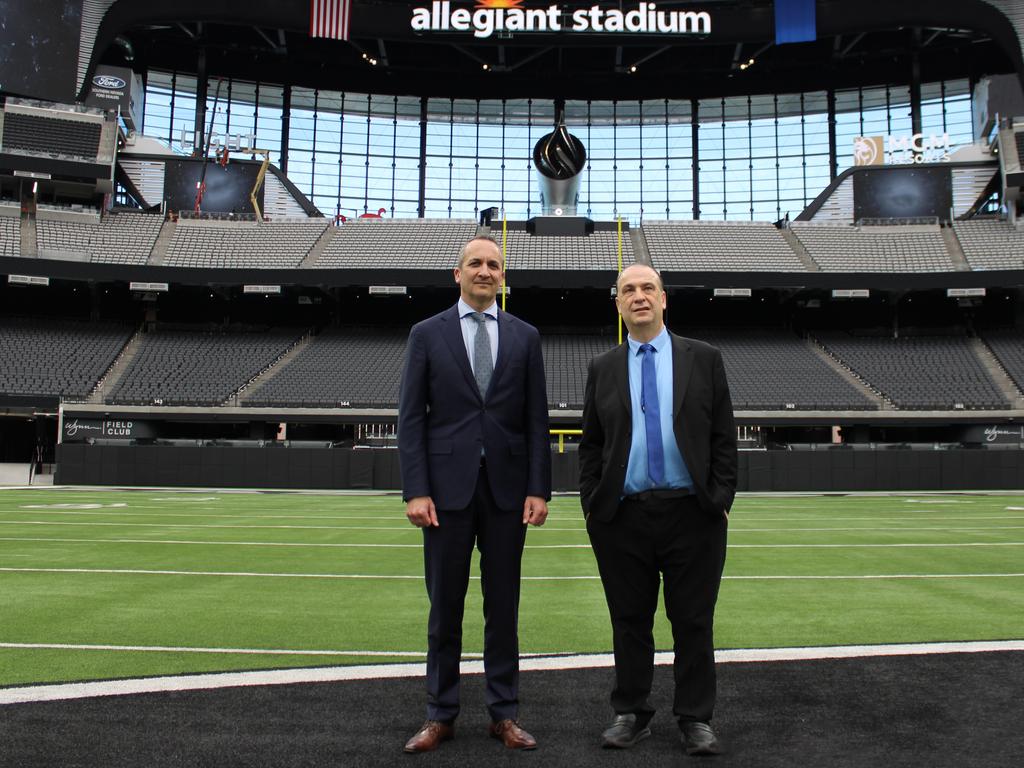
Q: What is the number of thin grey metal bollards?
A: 0